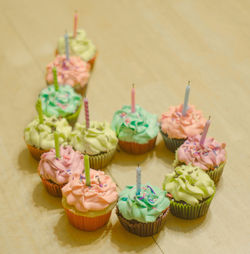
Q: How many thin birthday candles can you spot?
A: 11